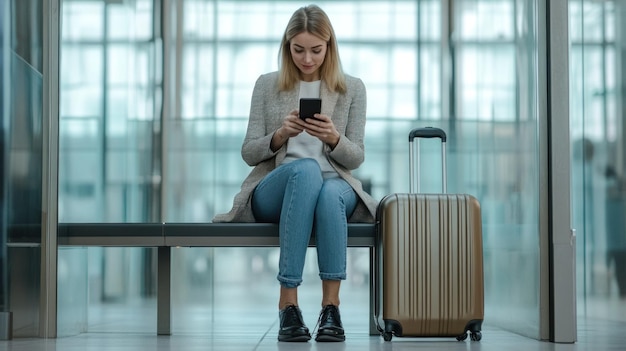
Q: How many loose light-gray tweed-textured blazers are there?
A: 1